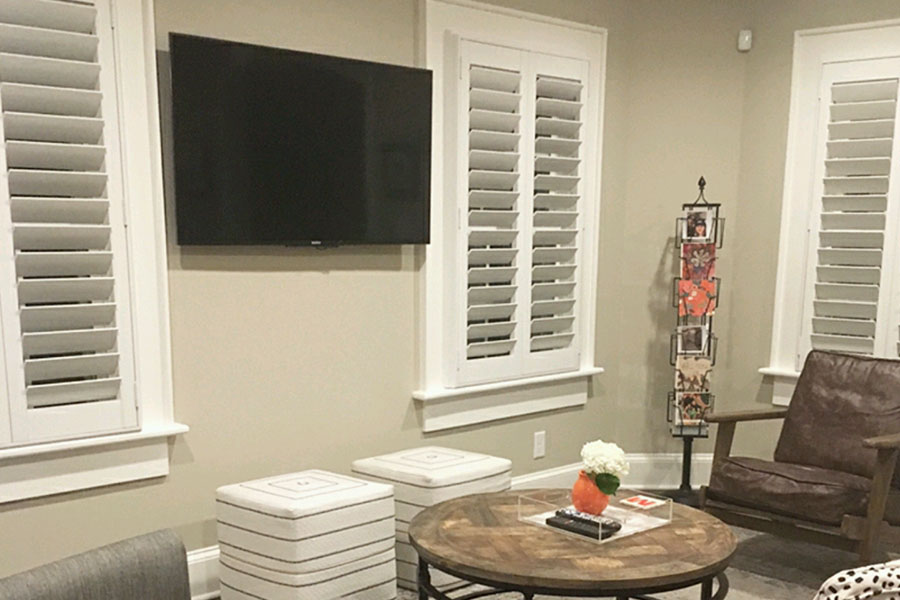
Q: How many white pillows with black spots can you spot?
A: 1